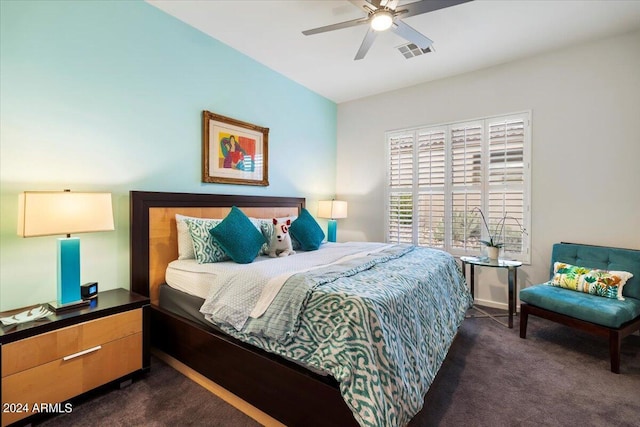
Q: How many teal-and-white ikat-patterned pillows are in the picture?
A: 2